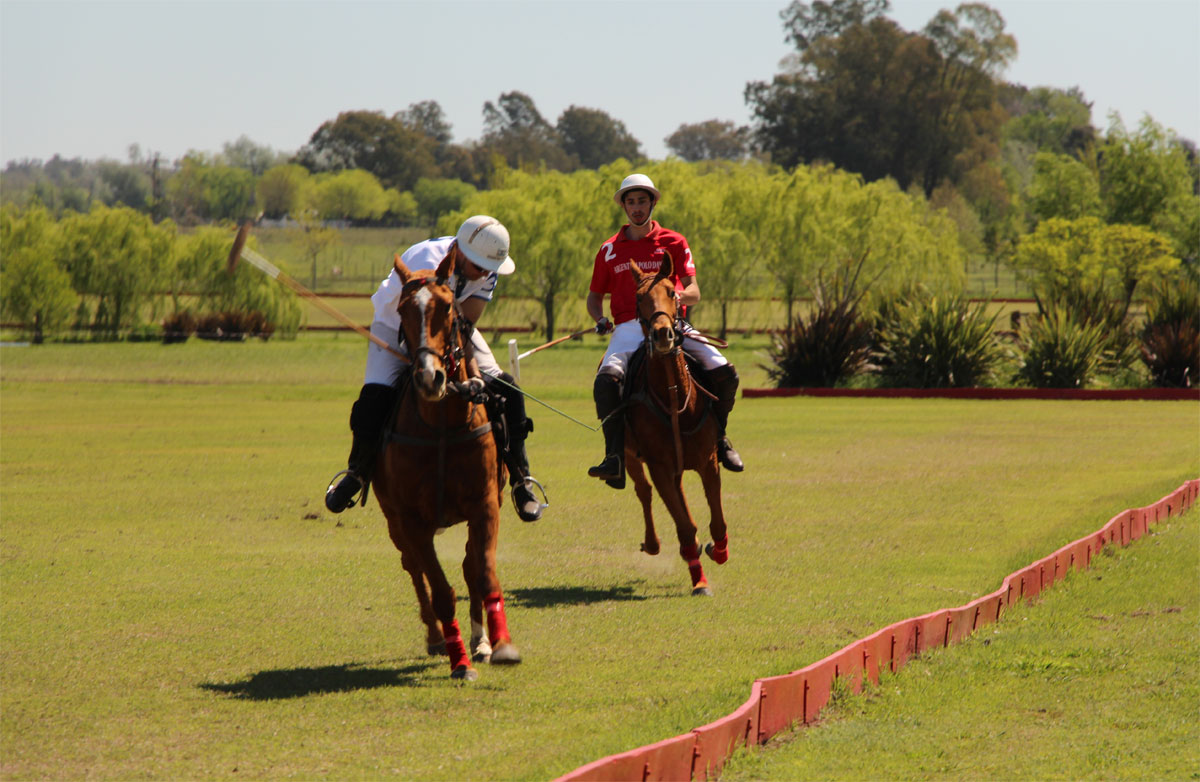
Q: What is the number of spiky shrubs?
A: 4